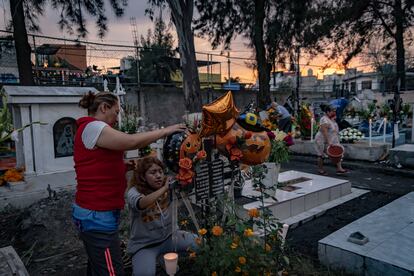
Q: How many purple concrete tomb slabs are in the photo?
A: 0